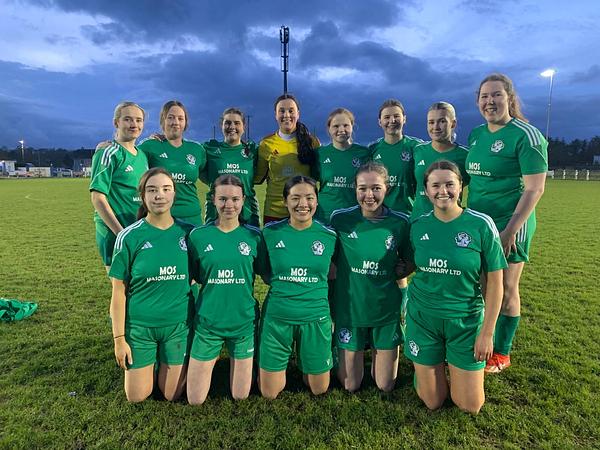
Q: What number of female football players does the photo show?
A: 13